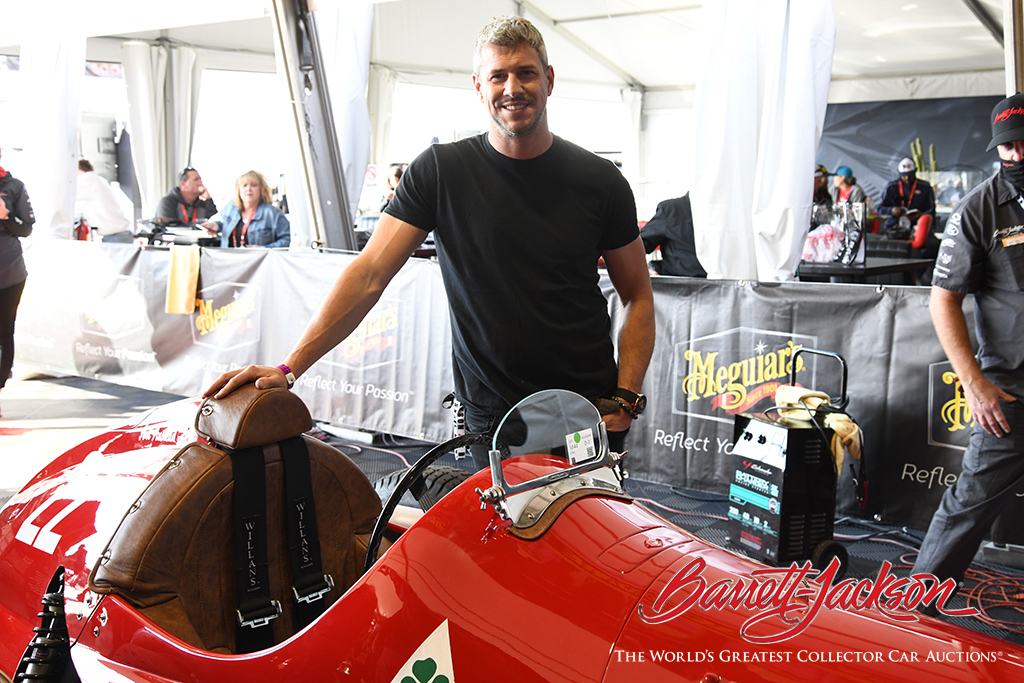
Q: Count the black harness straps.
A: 2